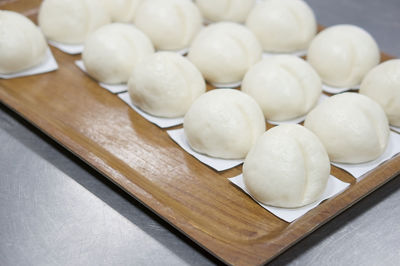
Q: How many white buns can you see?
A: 15